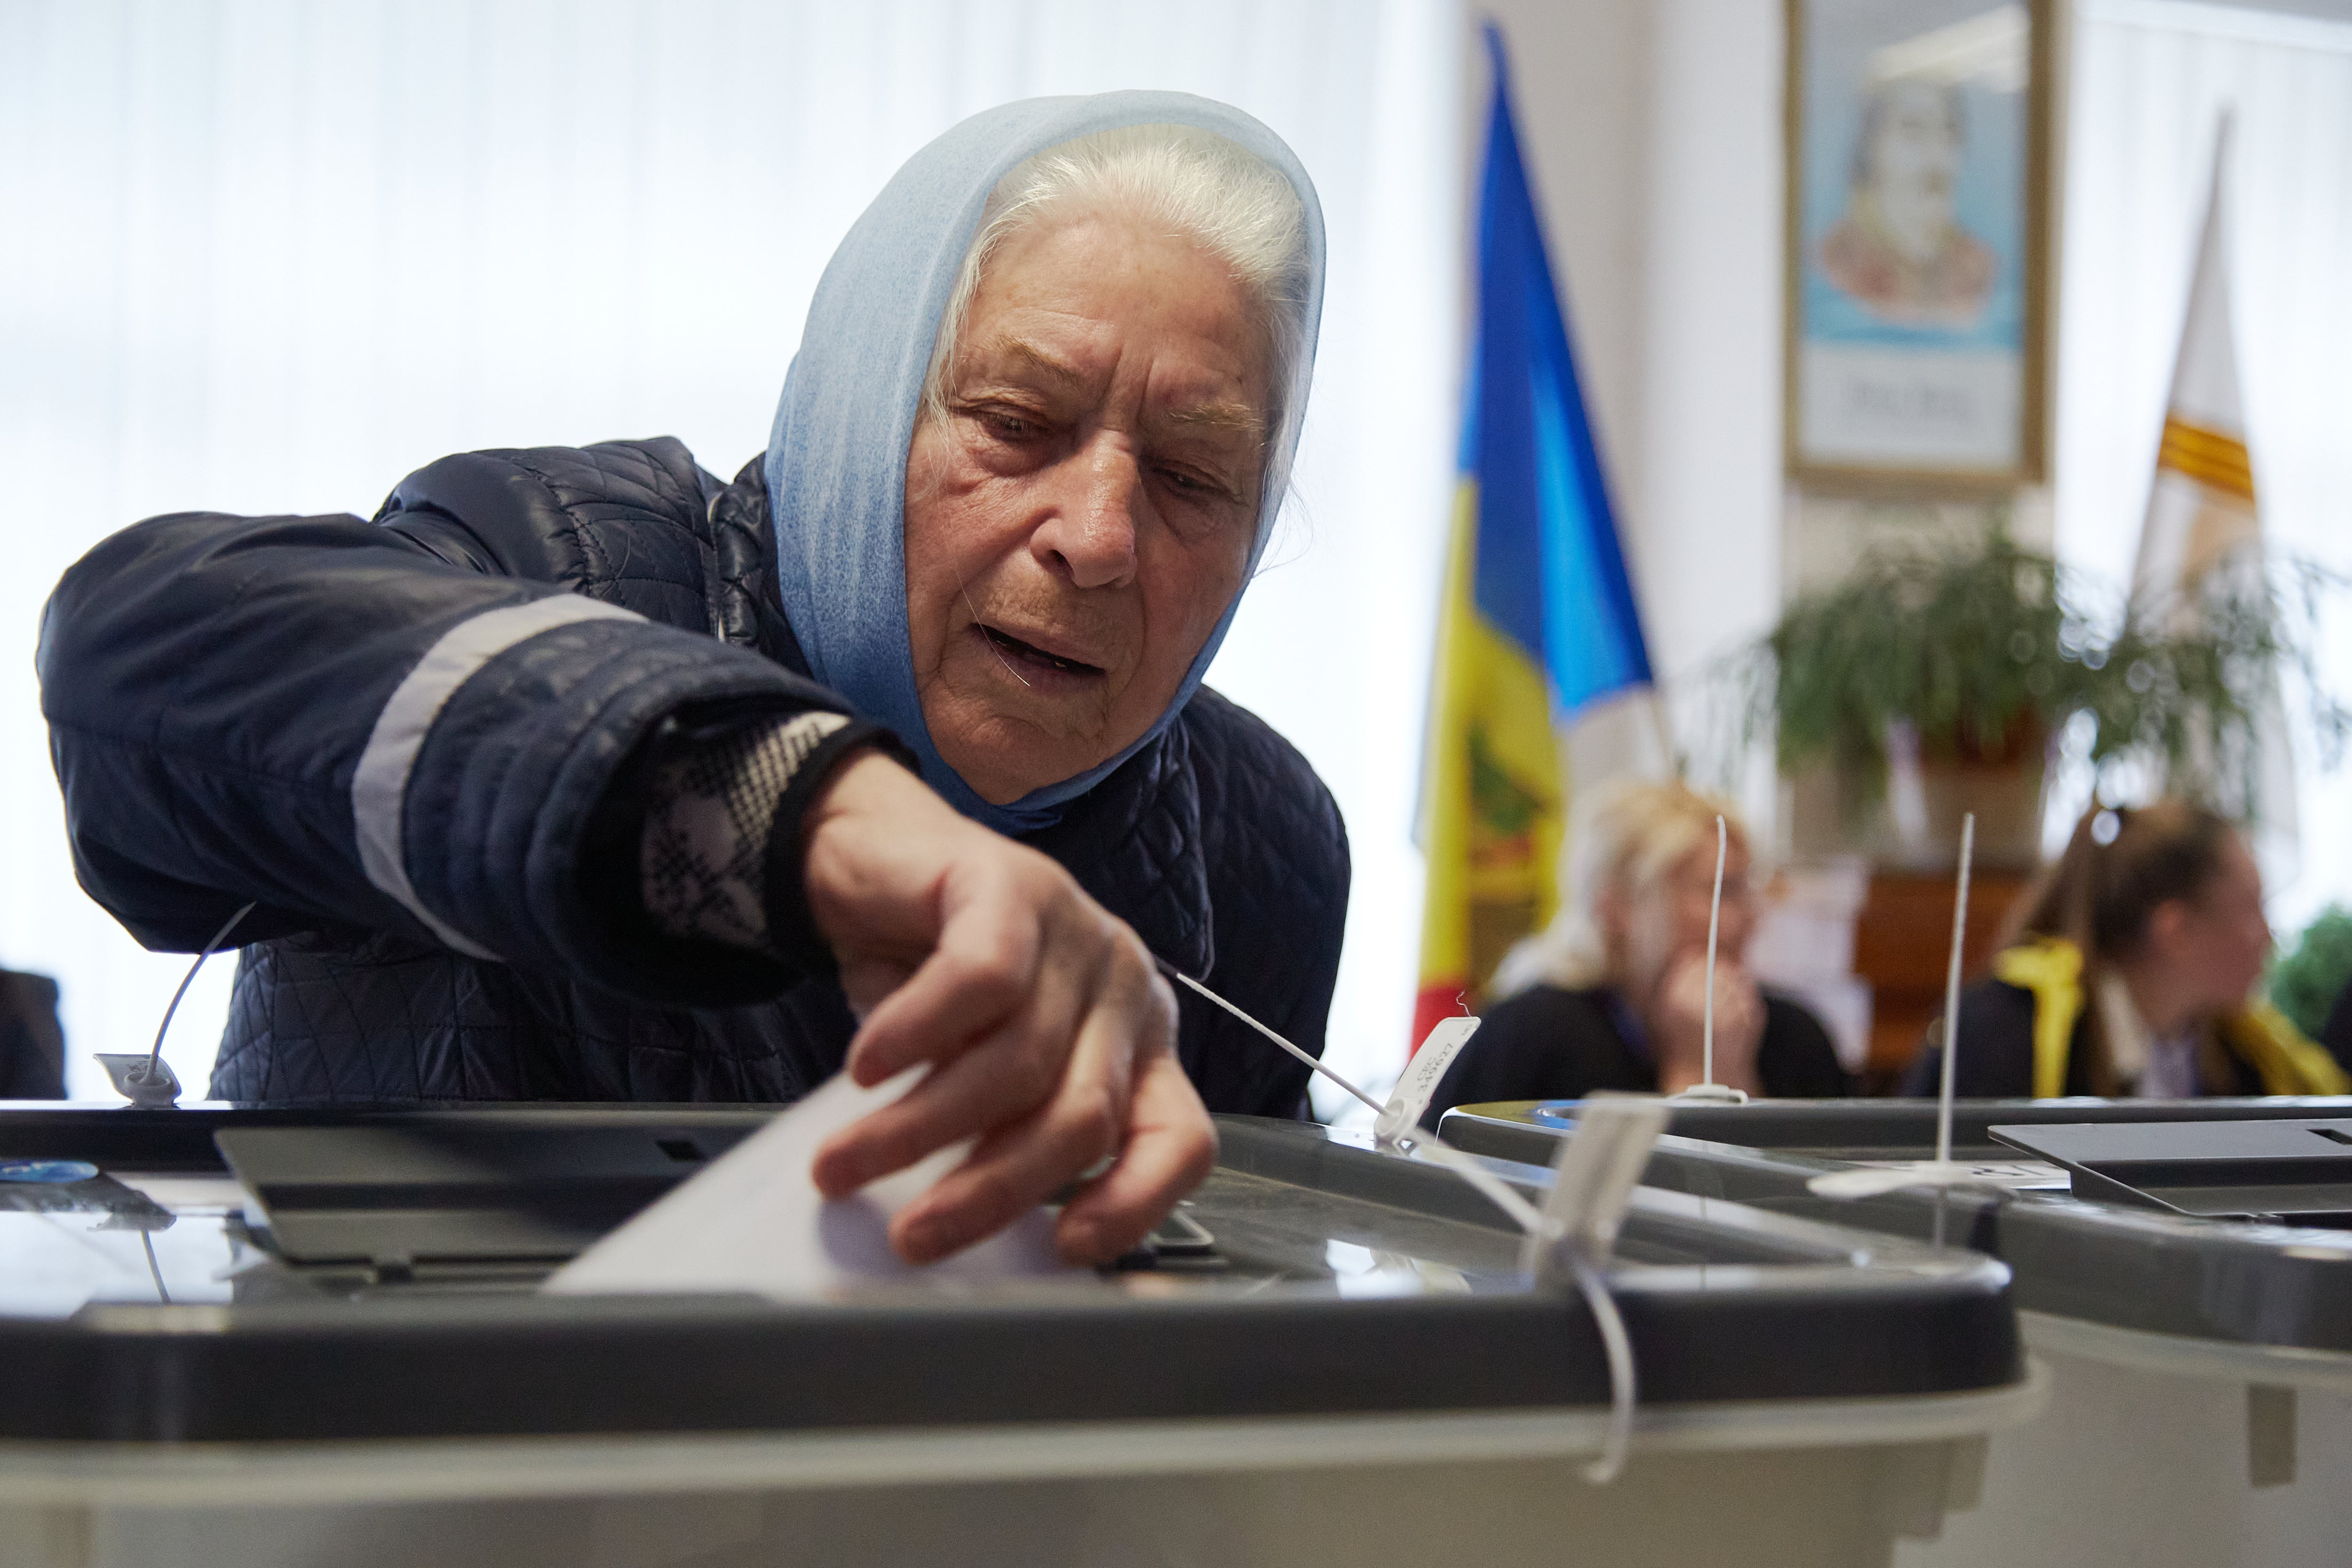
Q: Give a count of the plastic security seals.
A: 5